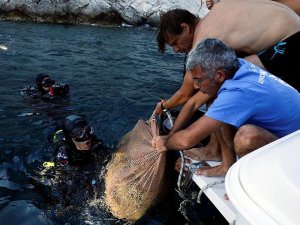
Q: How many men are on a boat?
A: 2